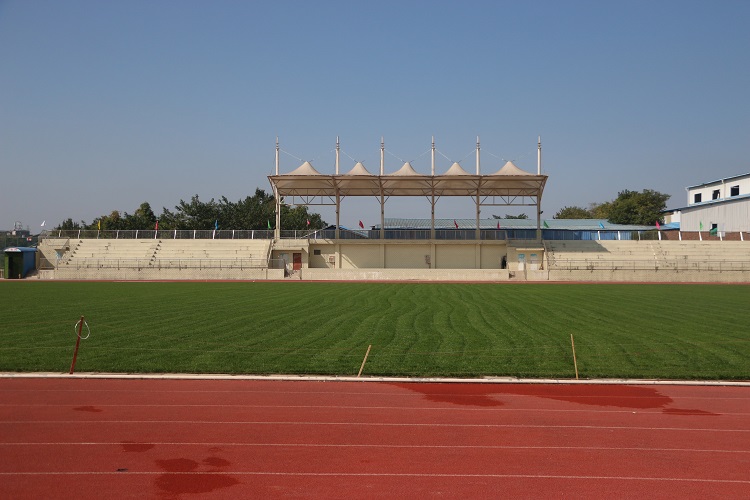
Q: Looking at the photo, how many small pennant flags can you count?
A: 13